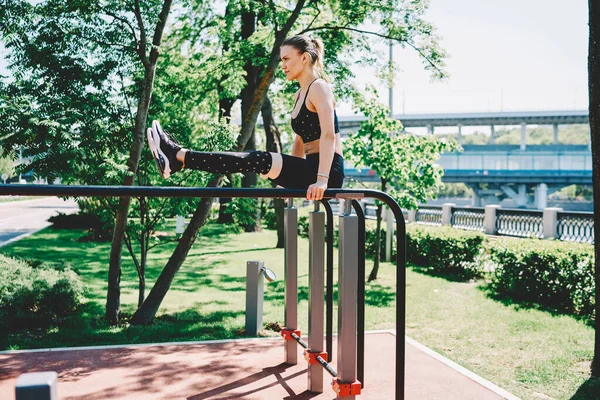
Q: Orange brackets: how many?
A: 3